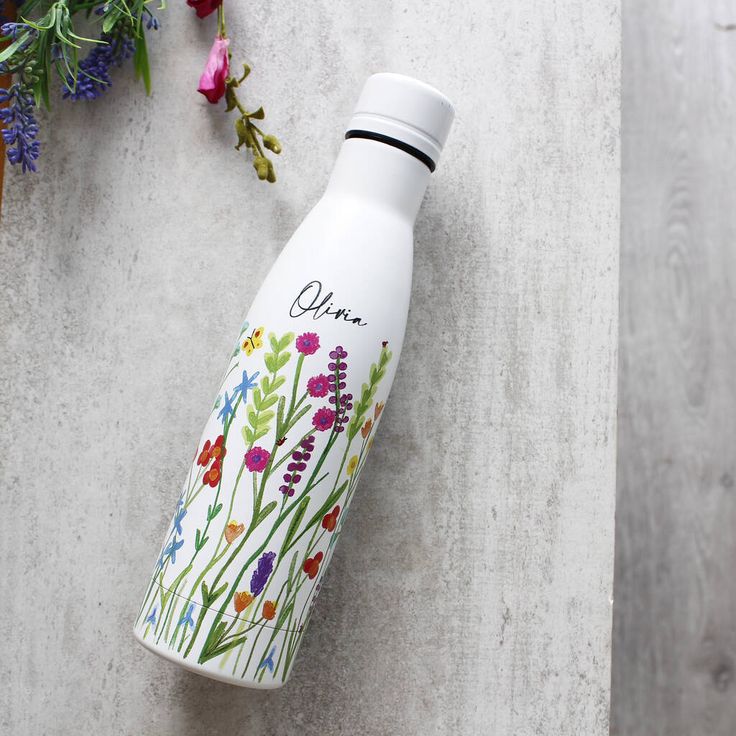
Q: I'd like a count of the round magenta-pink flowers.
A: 4